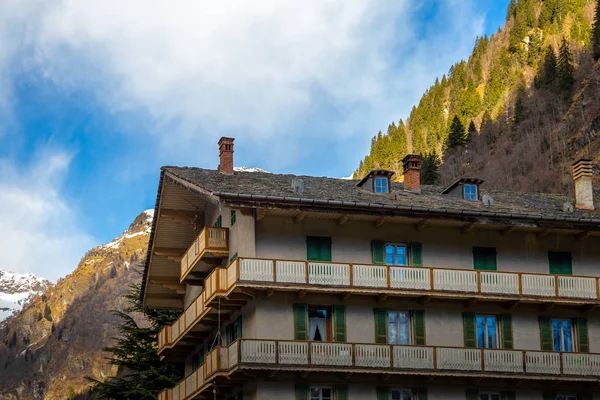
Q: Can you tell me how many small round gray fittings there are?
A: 3